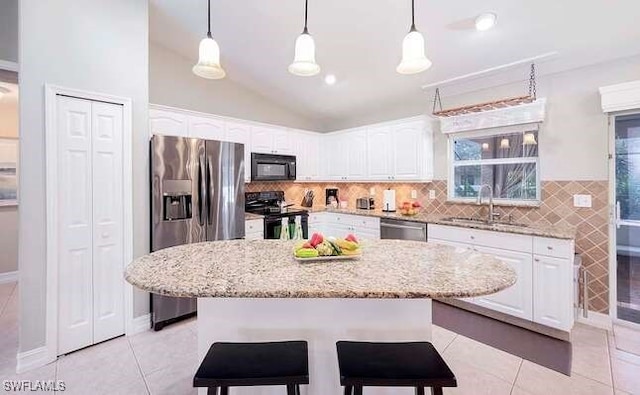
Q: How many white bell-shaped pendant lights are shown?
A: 3